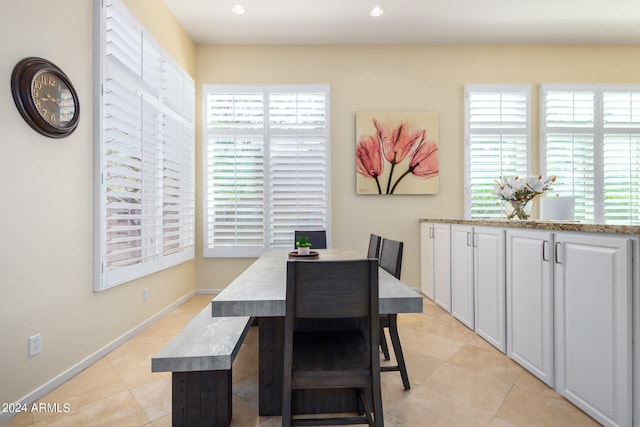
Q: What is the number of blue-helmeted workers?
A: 0